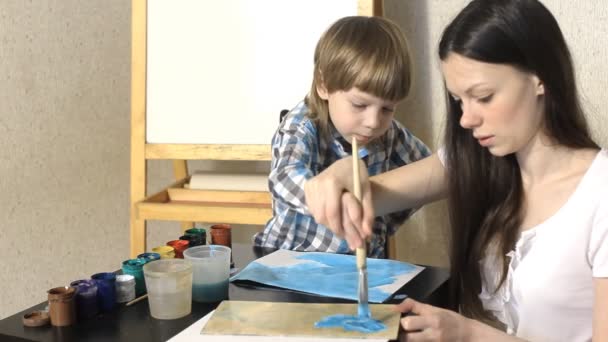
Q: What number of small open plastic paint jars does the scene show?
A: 11